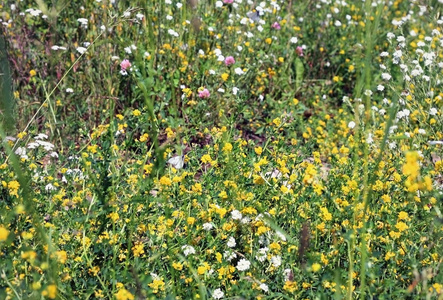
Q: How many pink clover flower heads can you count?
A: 6